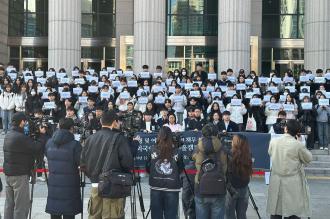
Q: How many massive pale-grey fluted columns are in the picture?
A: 4